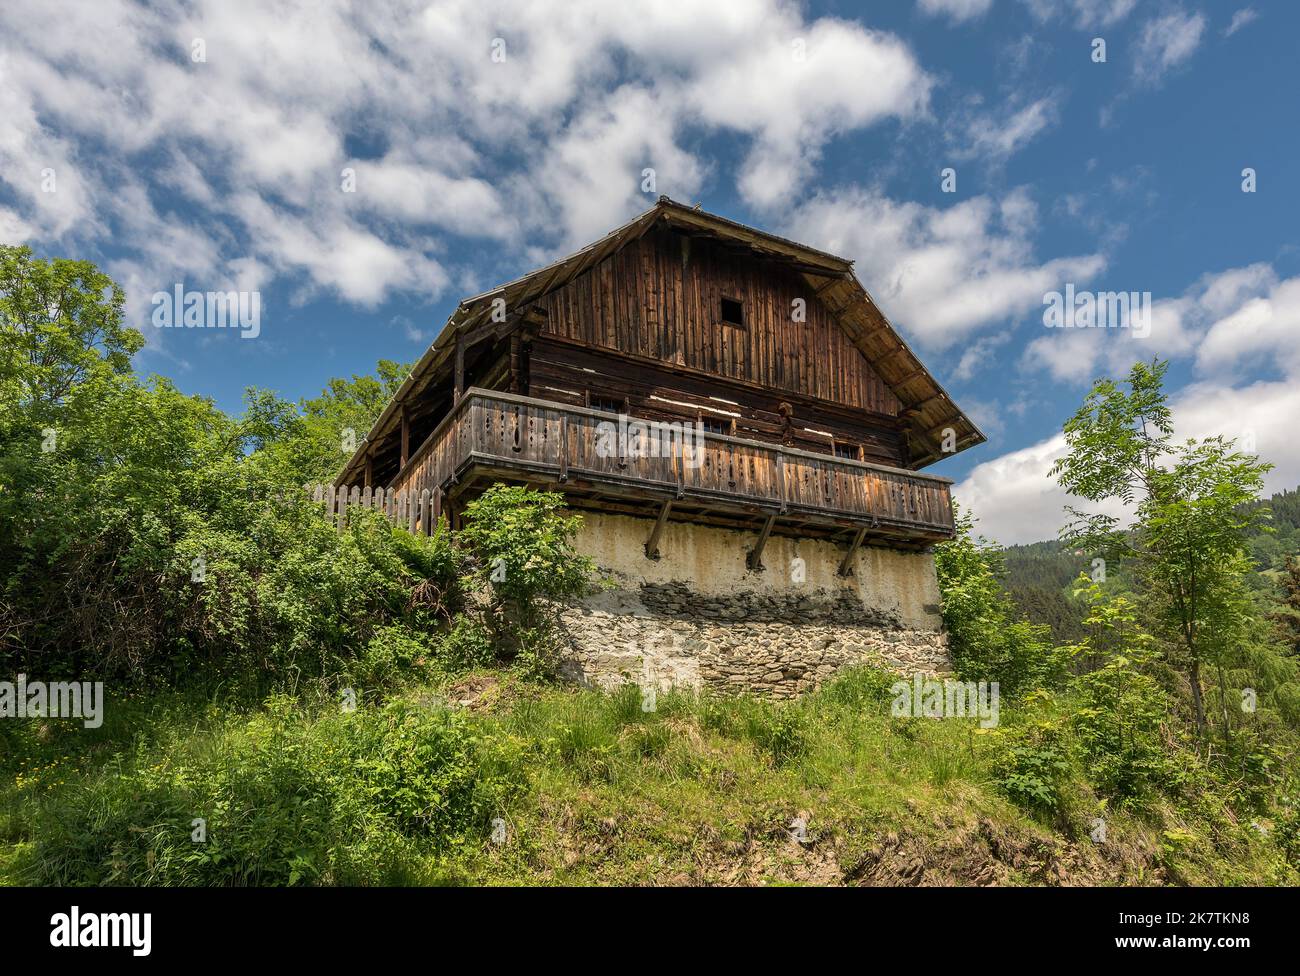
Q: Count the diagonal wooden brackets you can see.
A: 3